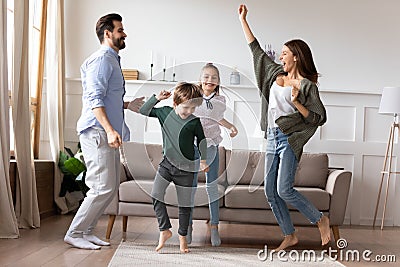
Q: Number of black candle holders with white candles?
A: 3